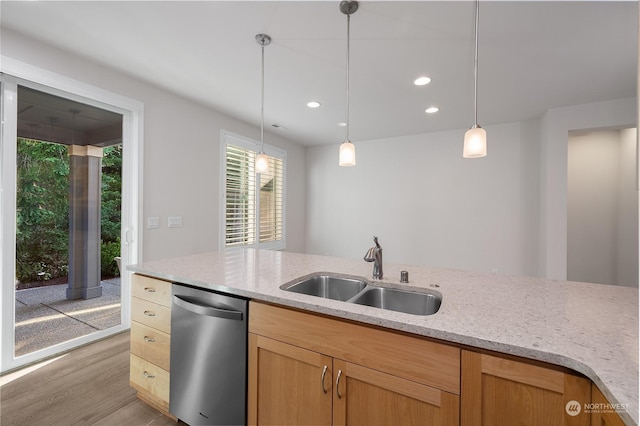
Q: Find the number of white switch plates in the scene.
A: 2